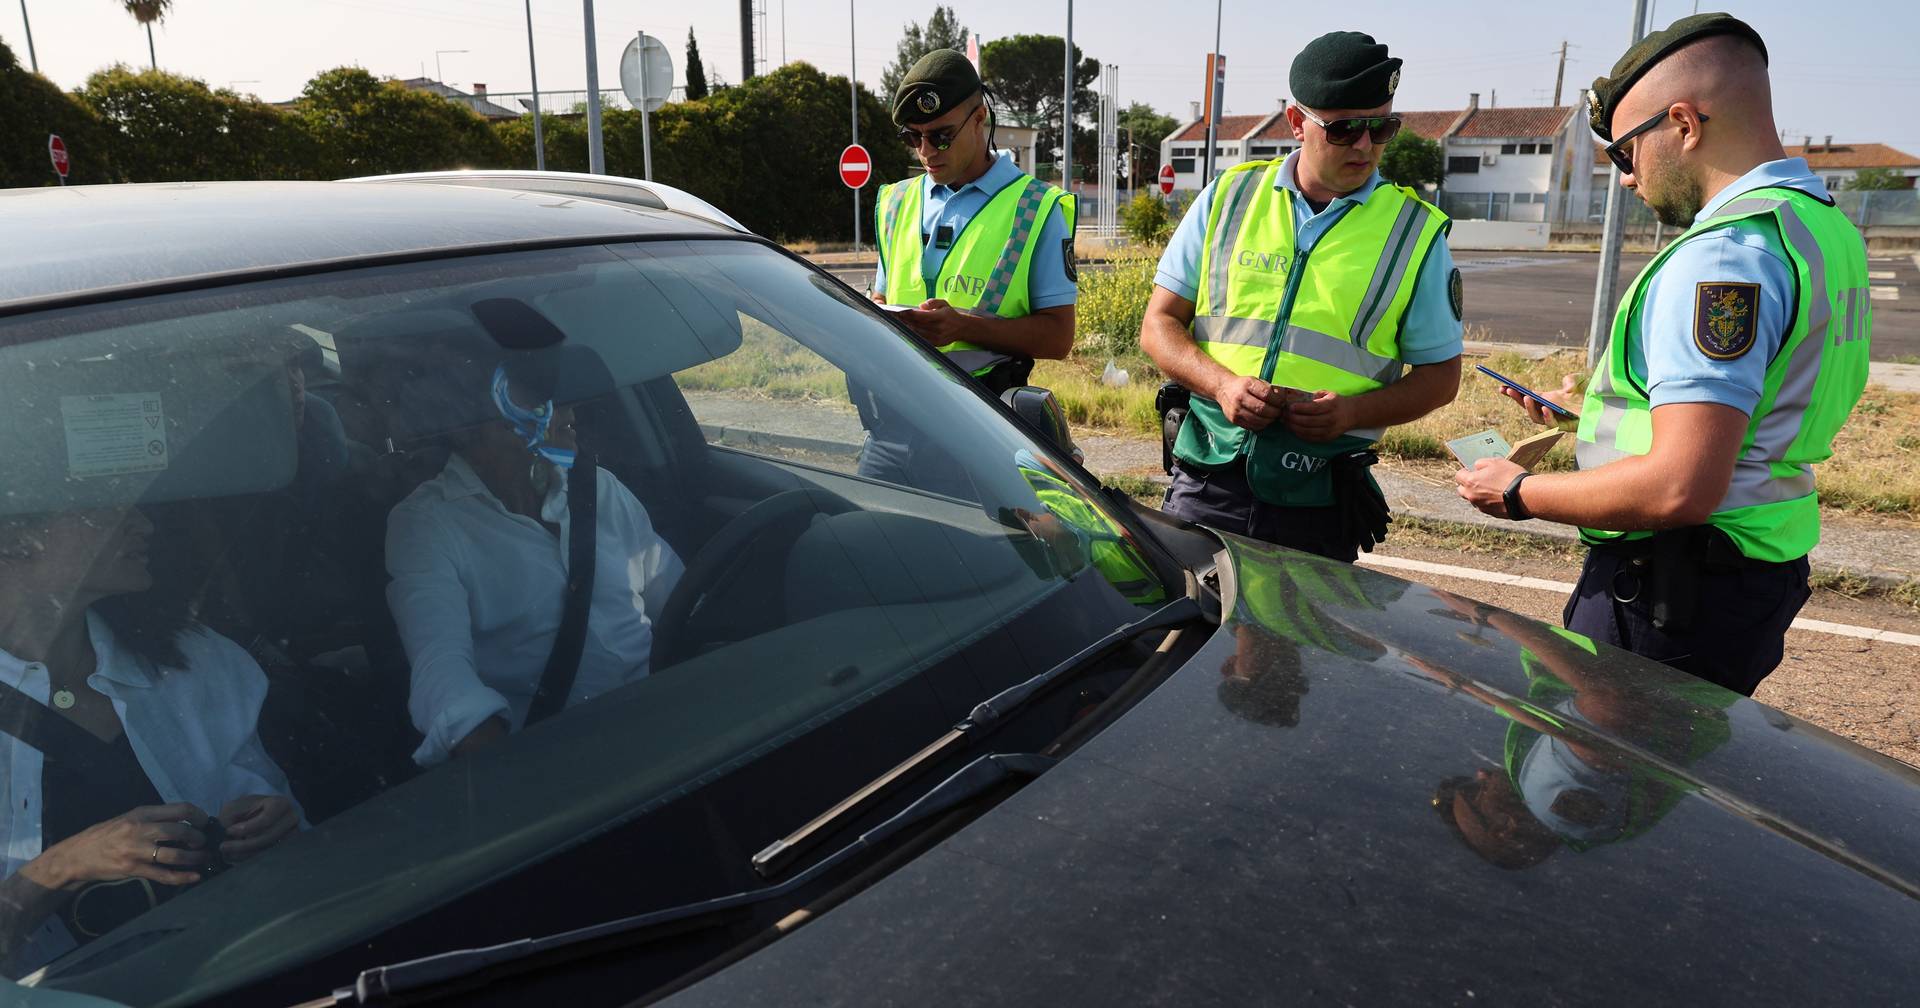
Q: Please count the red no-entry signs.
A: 2